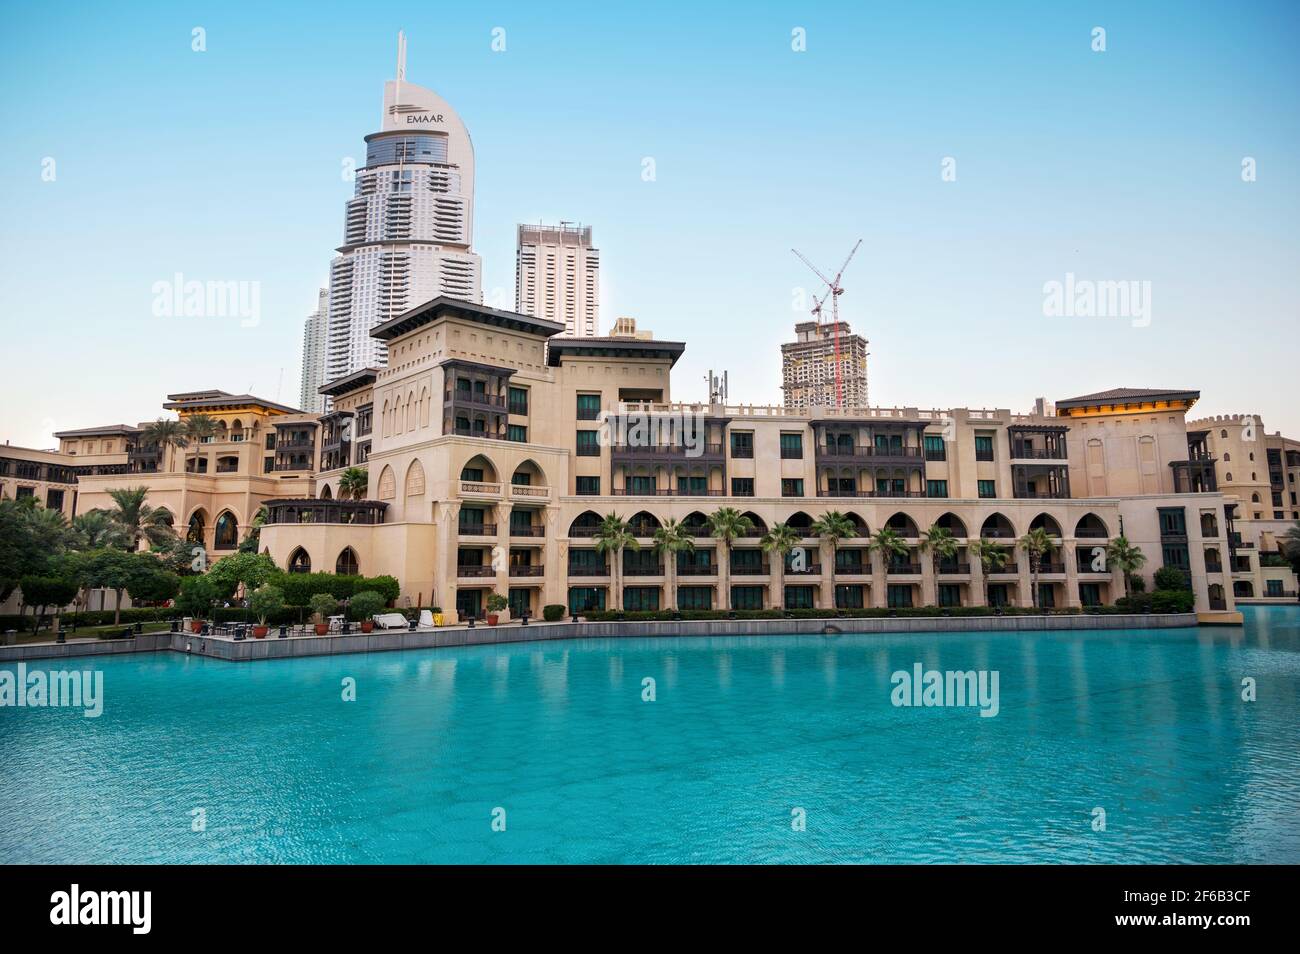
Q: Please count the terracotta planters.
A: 5